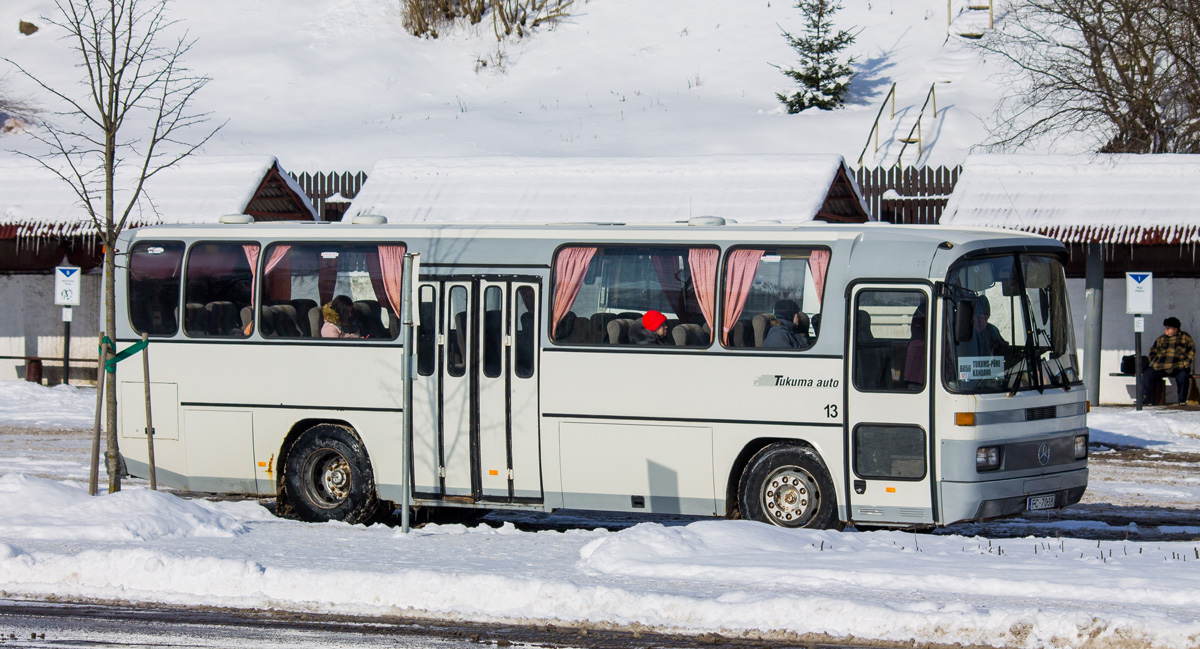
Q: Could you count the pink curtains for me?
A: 7